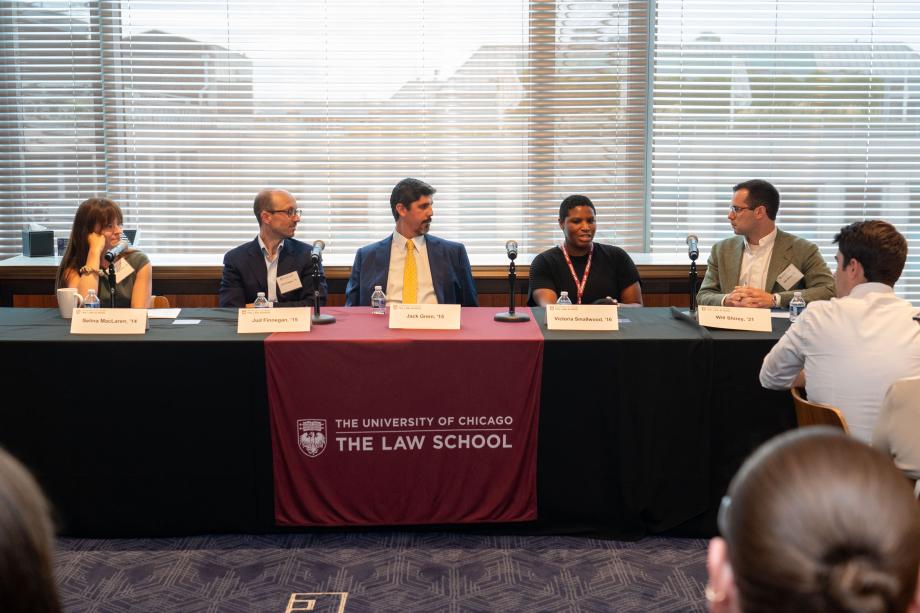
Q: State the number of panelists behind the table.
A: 5